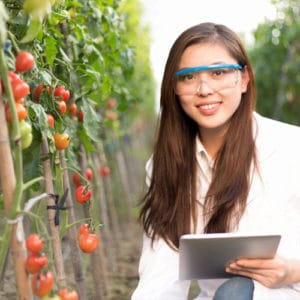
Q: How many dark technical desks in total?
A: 0